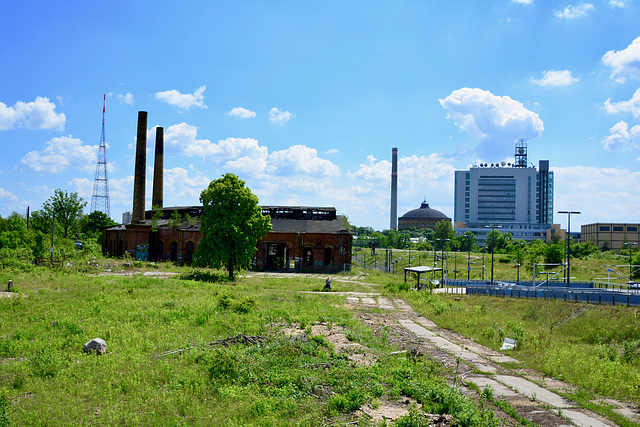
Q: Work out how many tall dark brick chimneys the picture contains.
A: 2